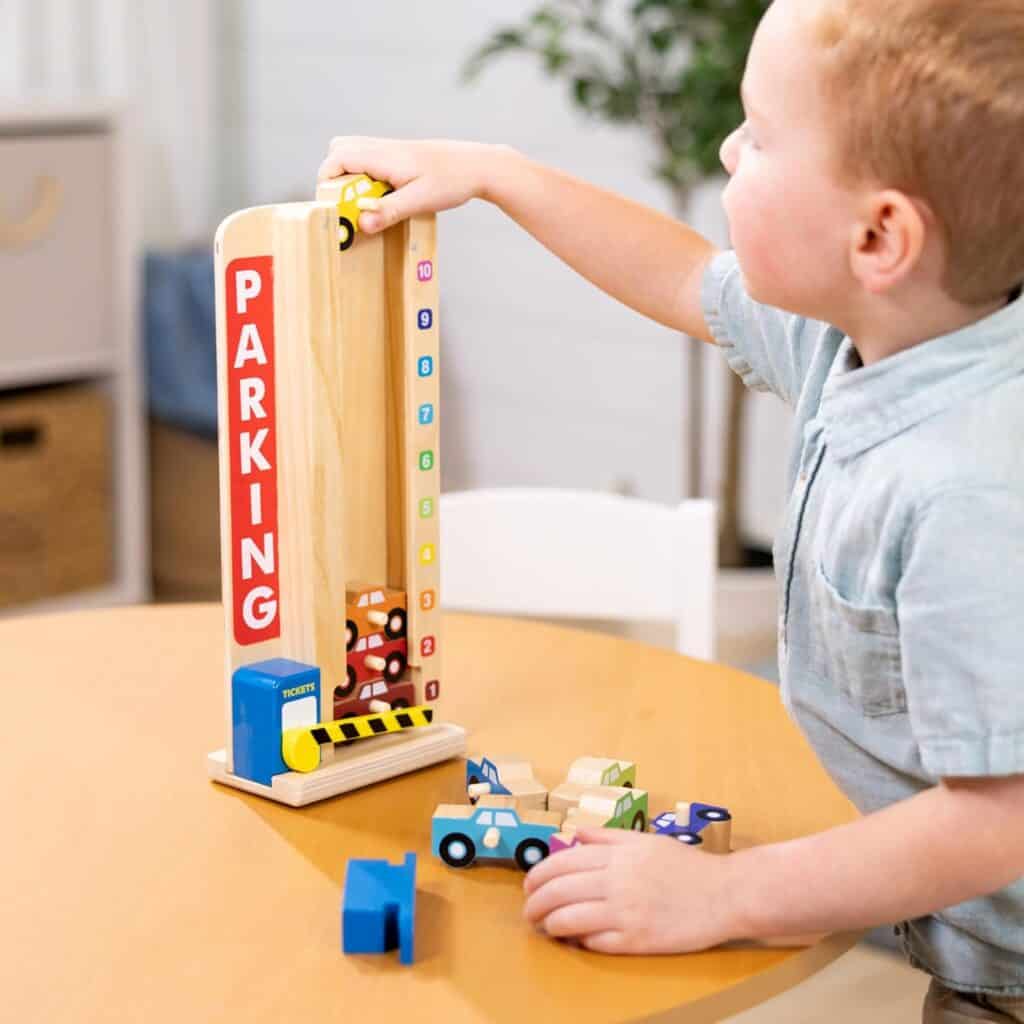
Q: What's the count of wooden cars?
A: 10